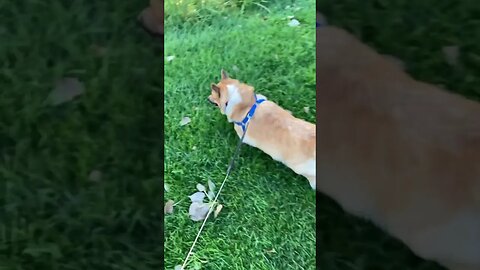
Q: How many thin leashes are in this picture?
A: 1